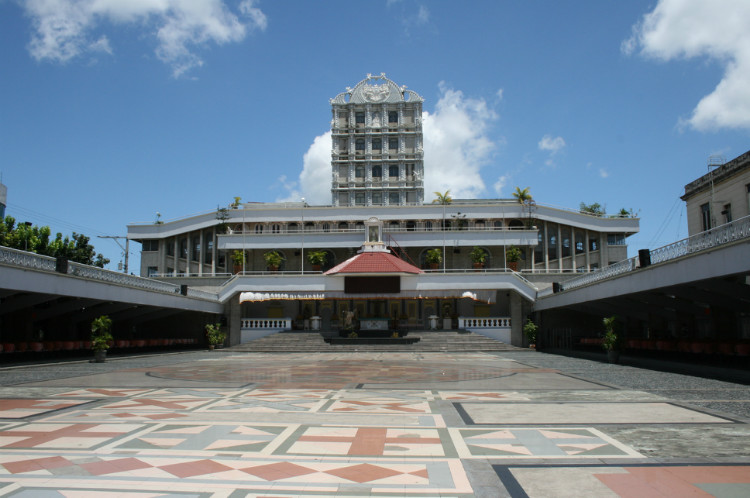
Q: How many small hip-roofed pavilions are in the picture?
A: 1